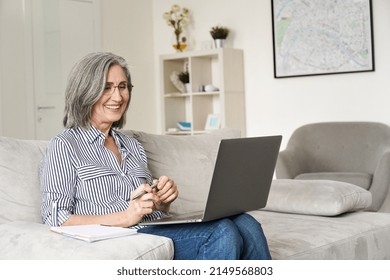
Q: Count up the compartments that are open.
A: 4